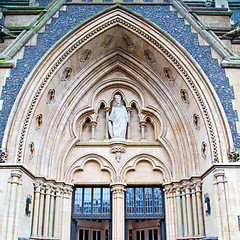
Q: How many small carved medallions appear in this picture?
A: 12